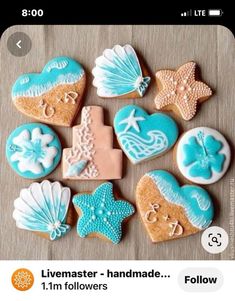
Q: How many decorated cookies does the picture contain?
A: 10